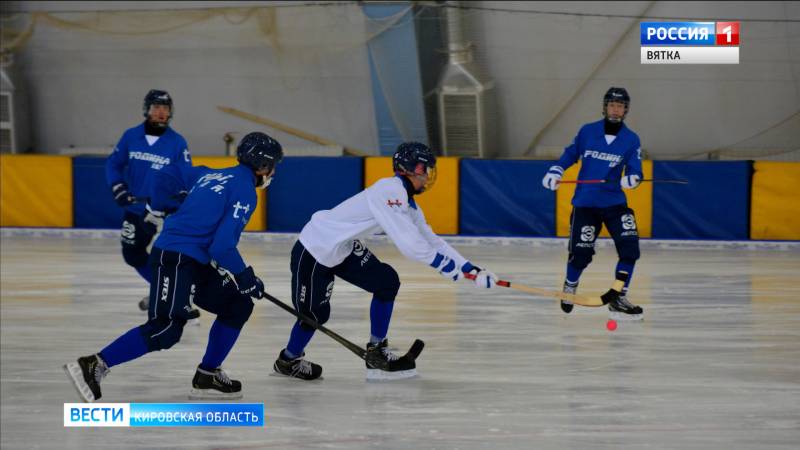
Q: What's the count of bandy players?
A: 4